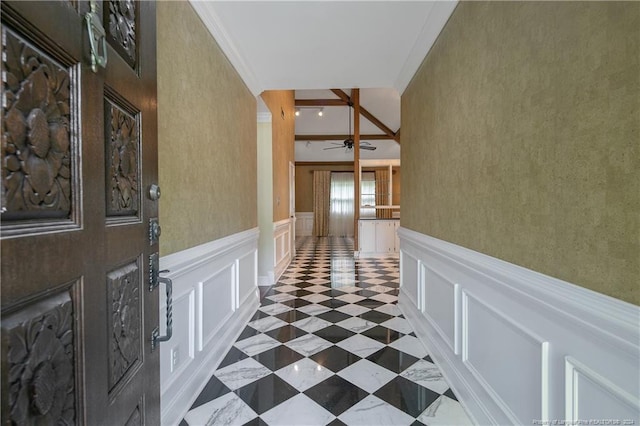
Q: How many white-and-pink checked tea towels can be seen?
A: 0